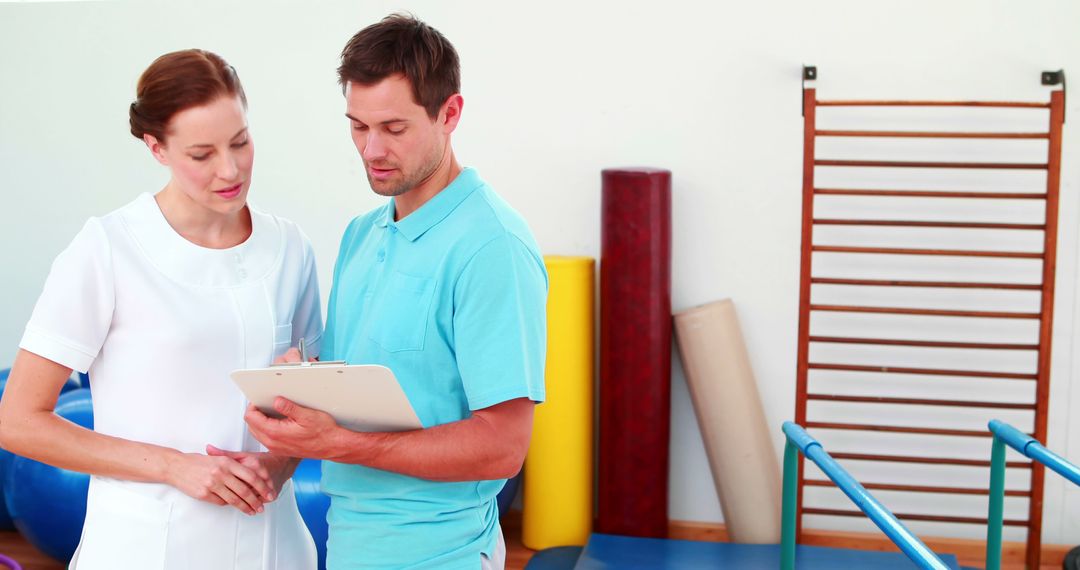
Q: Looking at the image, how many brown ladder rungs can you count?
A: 15